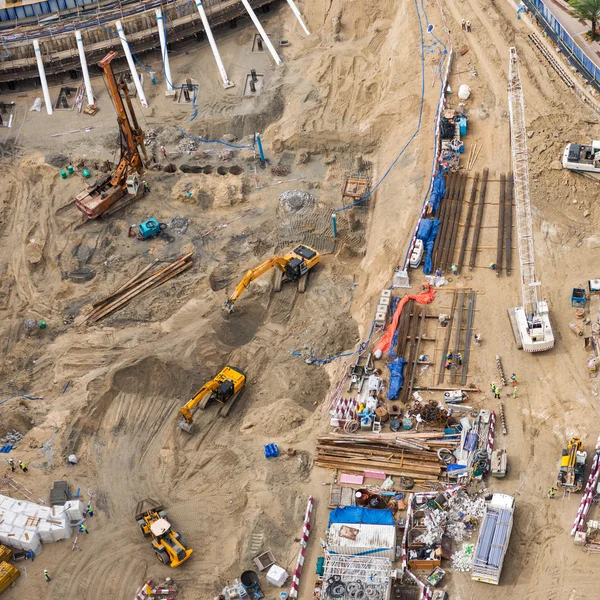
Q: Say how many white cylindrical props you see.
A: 7